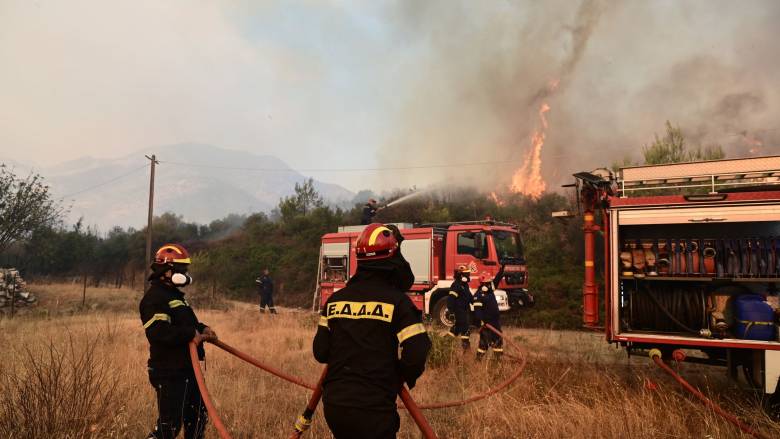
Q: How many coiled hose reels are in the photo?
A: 1